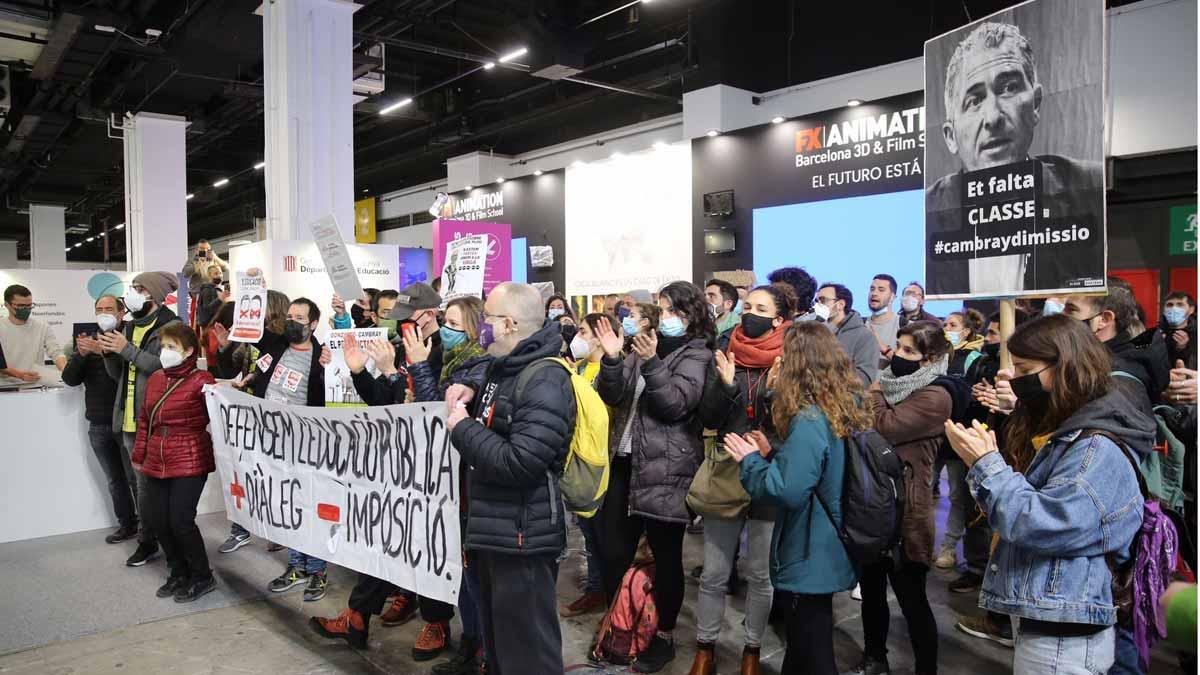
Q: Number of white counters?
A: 1